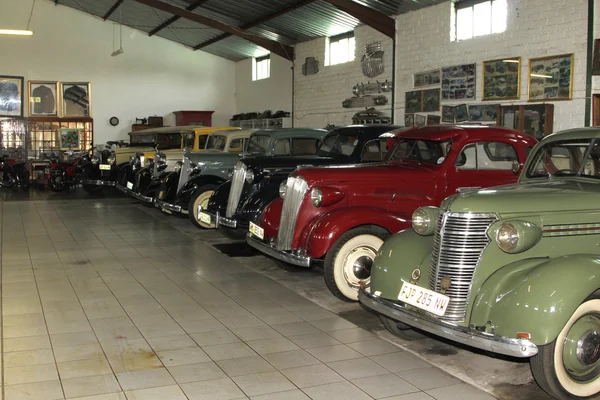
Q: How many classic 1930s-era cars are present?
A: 7